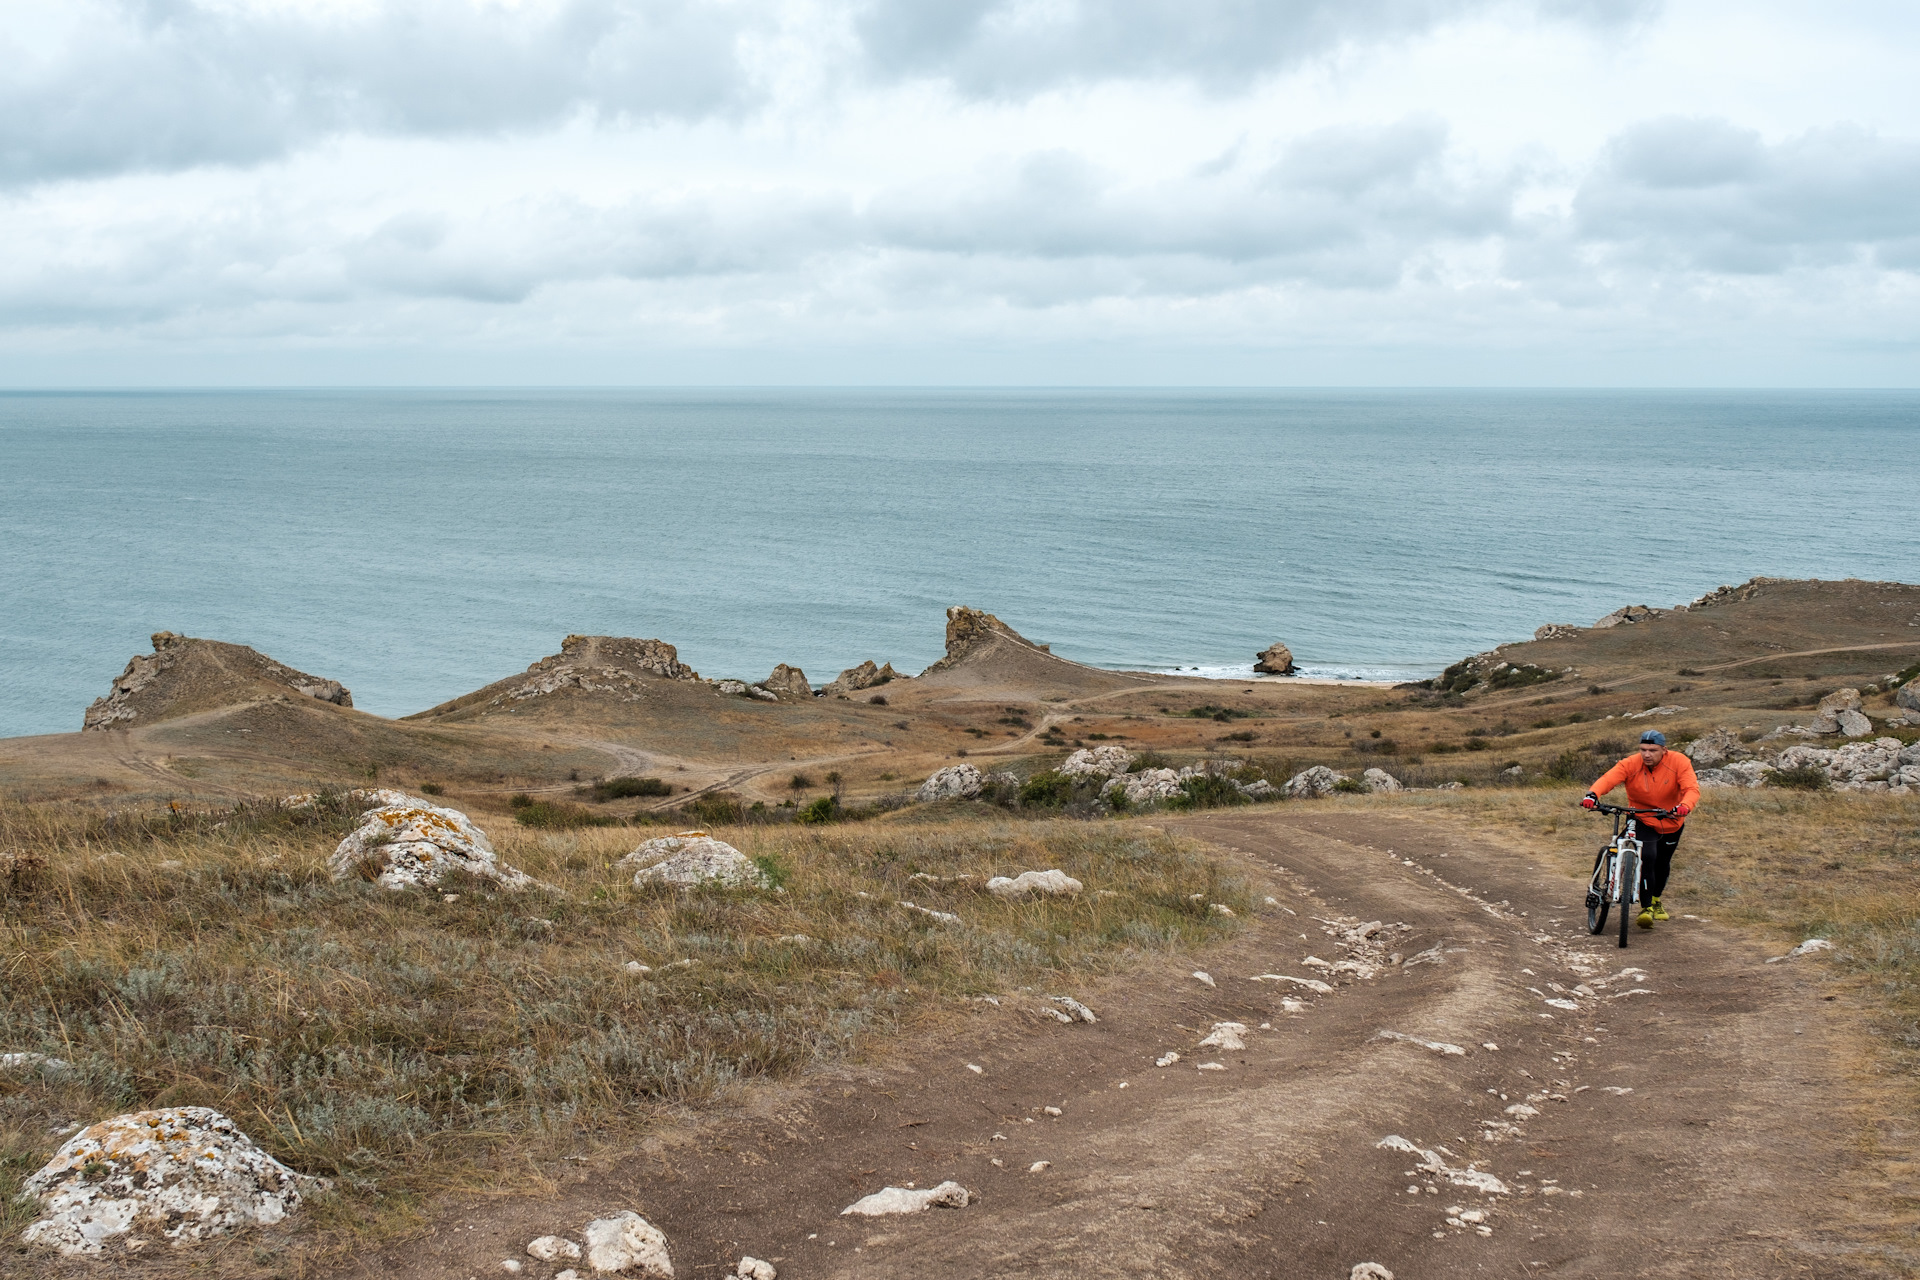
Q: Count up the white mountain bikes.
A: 1